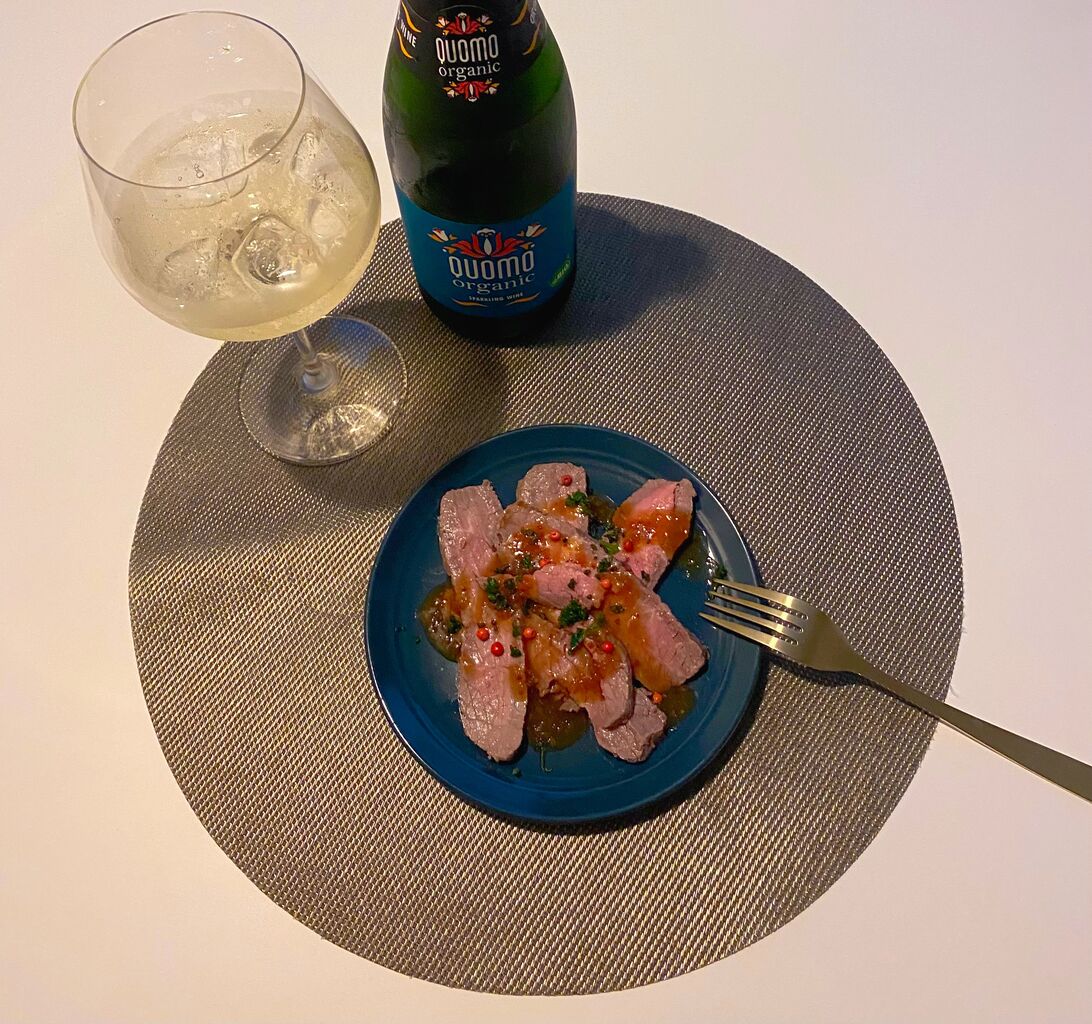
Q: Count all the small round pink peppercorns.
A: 10